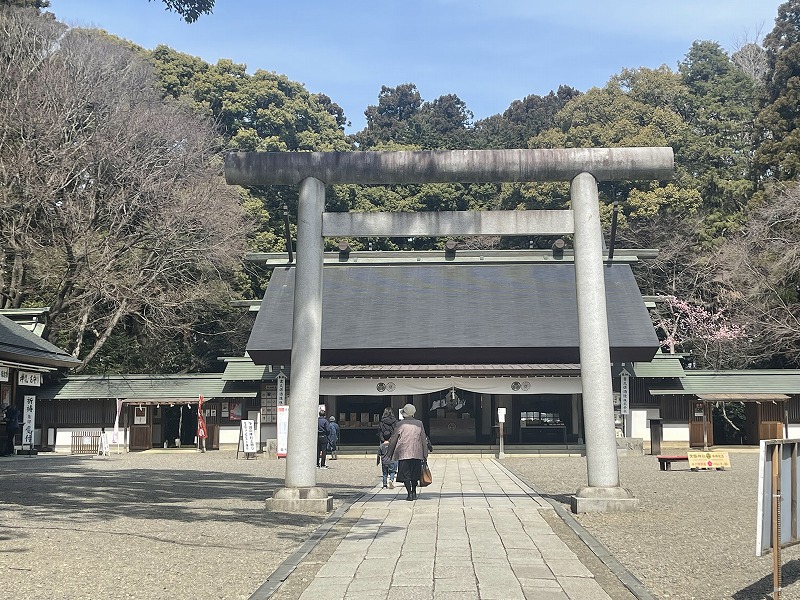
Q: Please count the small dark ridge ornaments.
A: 3